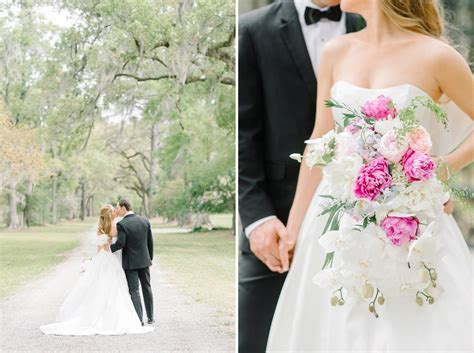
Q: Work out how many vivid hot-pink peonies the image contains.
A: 4